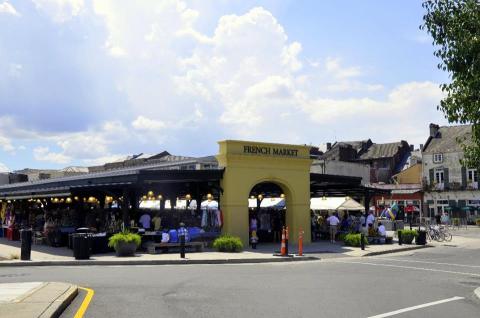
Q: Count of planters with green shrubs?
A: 4